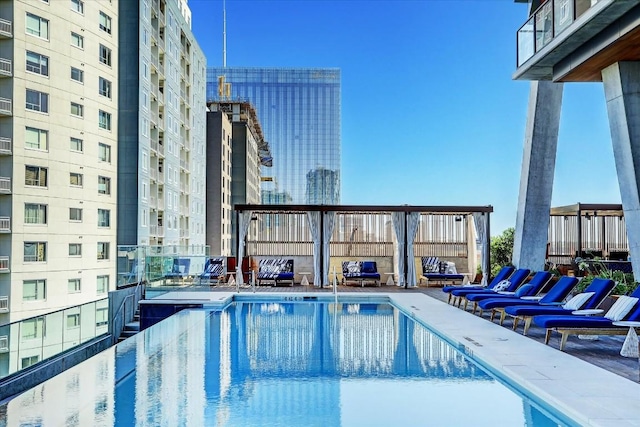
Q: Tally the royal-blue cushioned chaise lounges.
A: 6